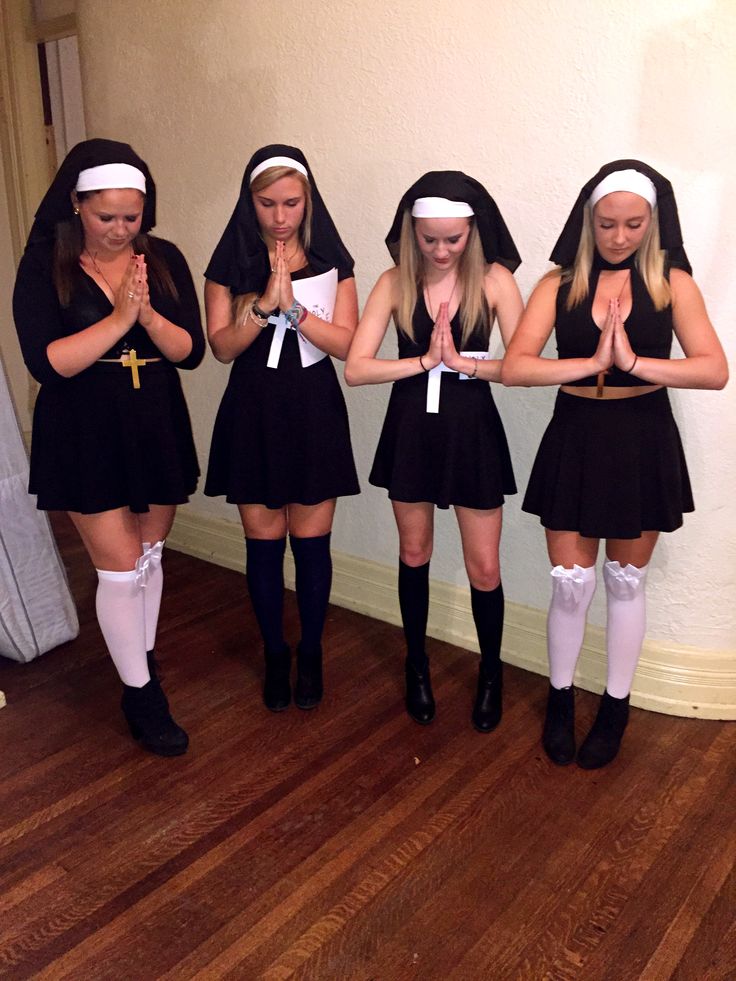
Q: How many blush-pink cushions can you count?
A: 0